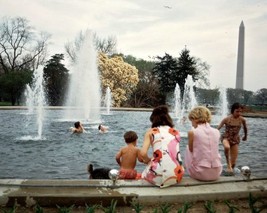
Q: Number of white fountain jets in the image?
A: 7